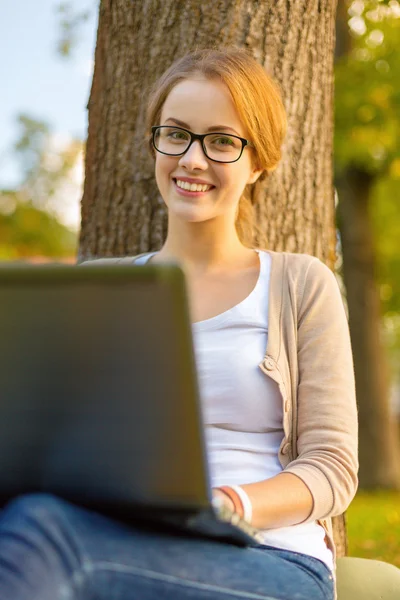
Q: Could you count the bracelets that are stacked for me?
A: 2